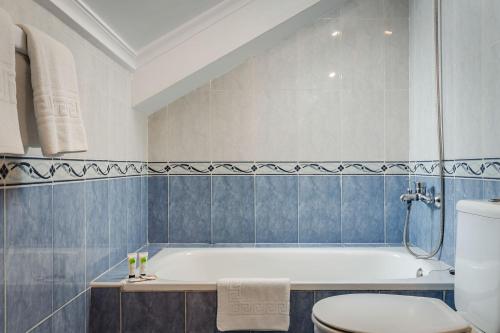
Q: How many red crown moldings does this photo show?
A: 0